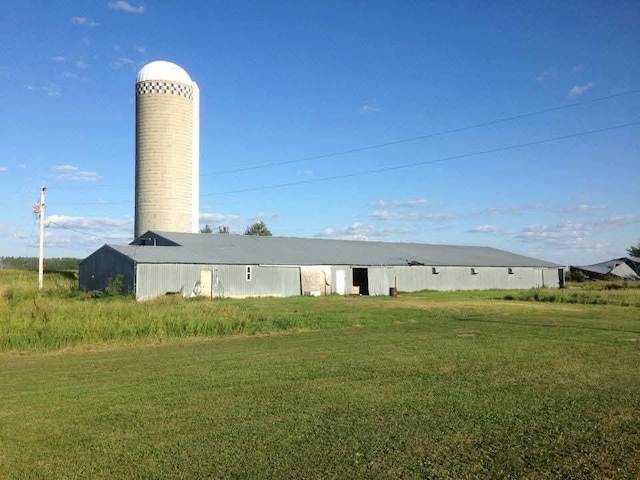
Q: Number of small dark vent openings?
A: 3